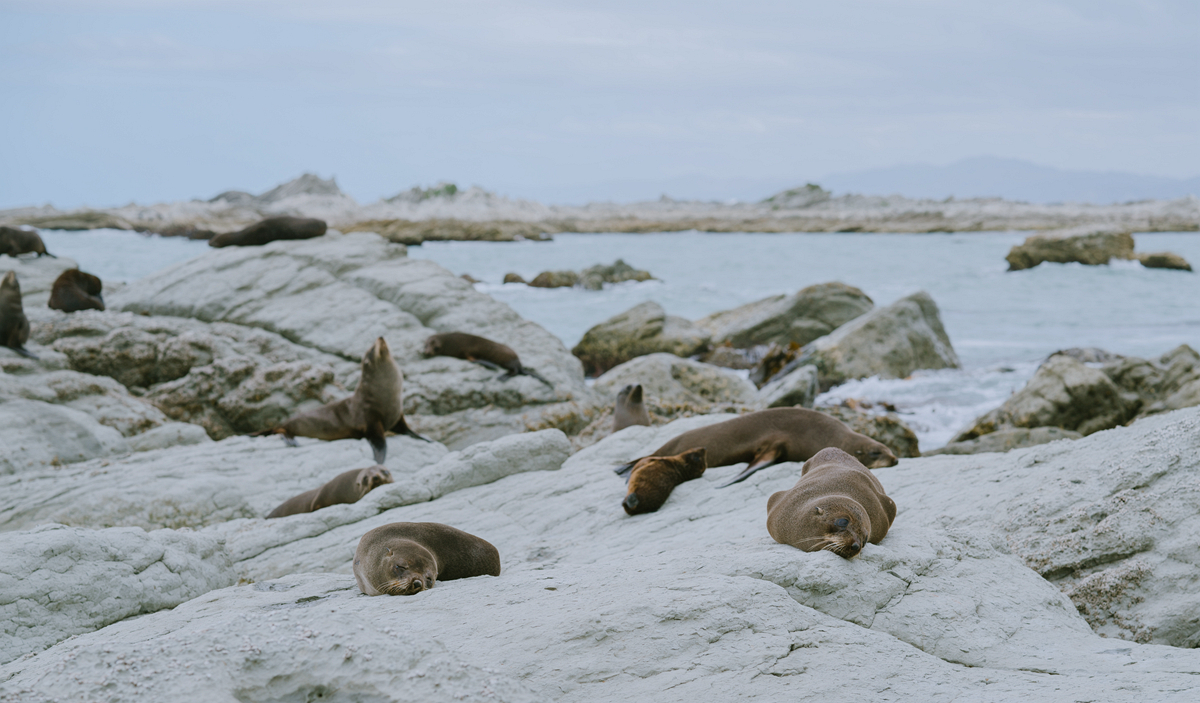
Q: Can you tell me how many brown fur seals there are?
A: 12